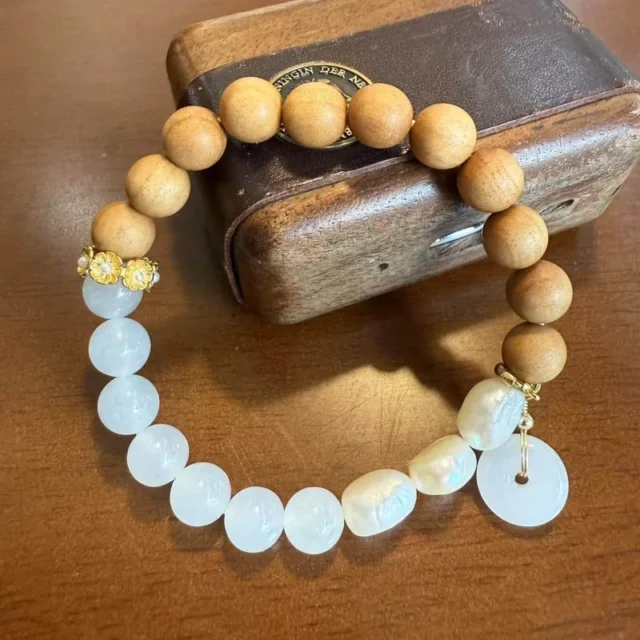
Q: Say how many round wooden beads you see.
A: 11